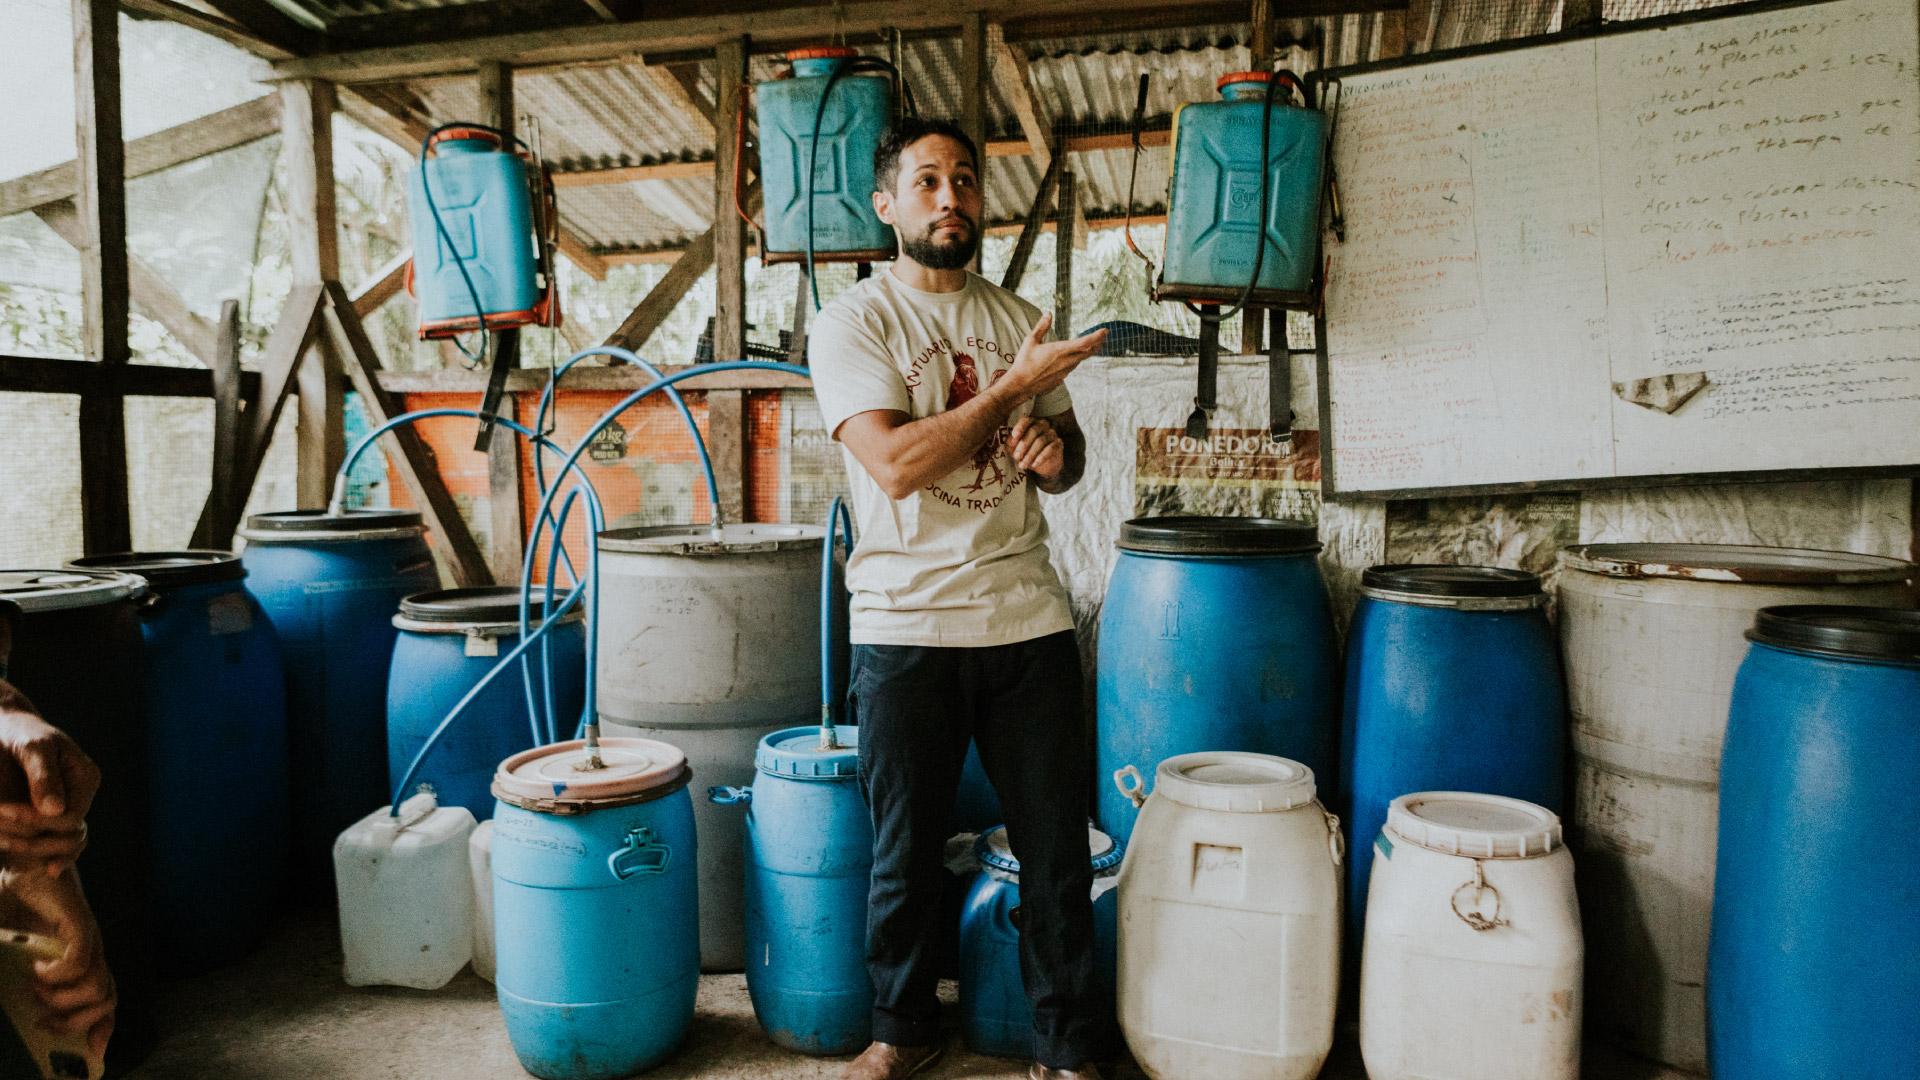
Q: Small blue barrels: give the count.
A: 3